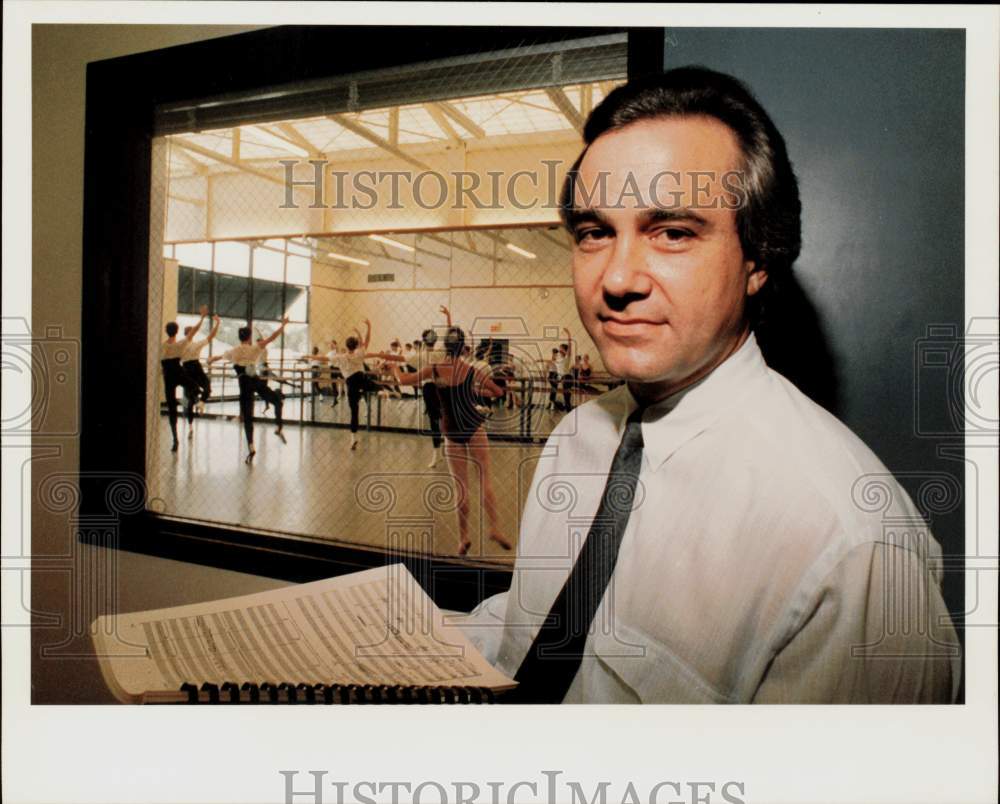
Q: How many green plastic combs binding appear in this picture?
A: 0